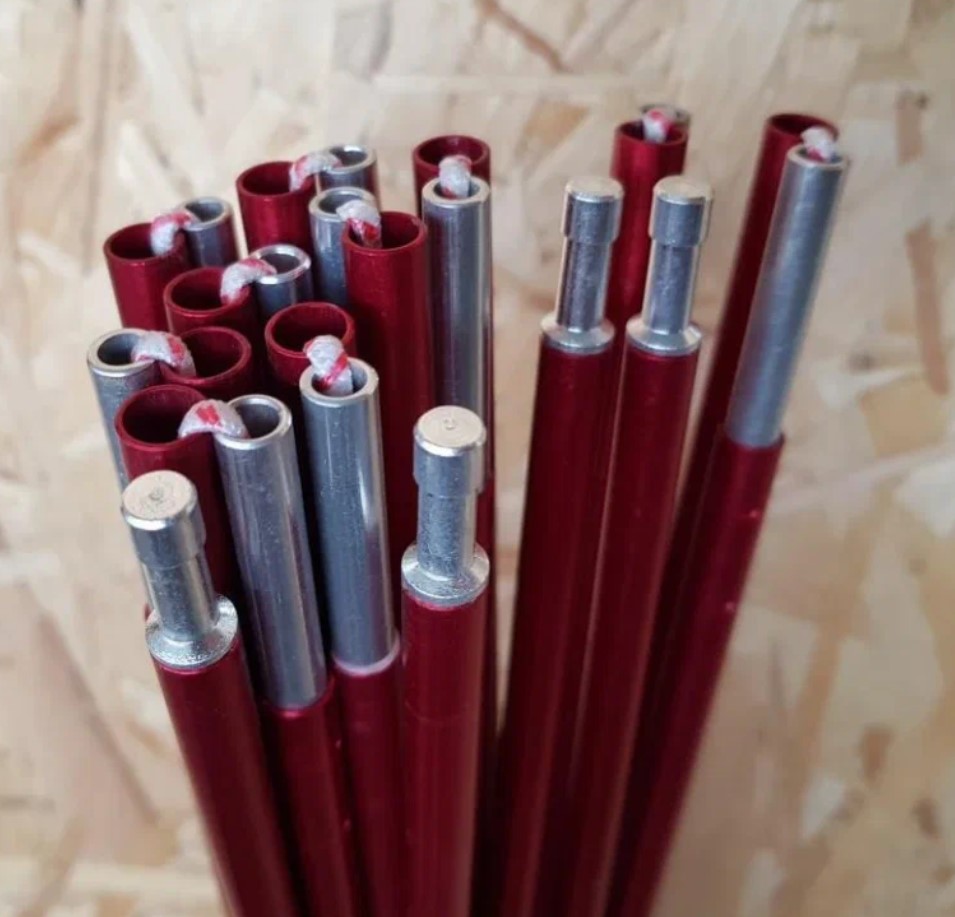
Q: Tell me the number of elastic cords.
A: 10